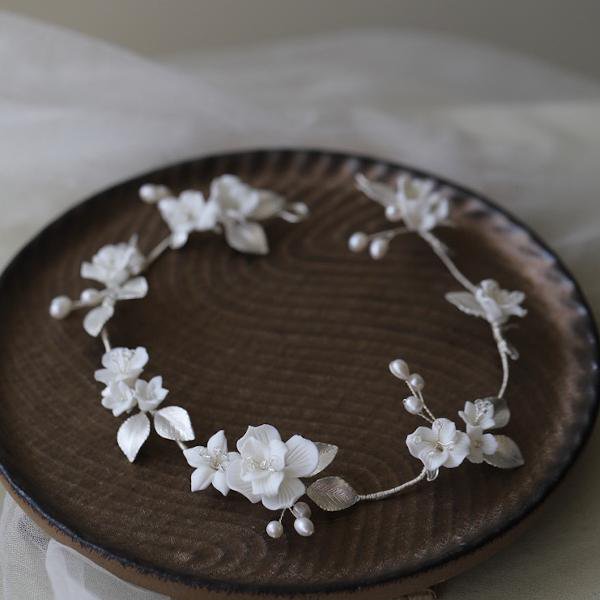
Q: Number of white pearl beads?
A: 13